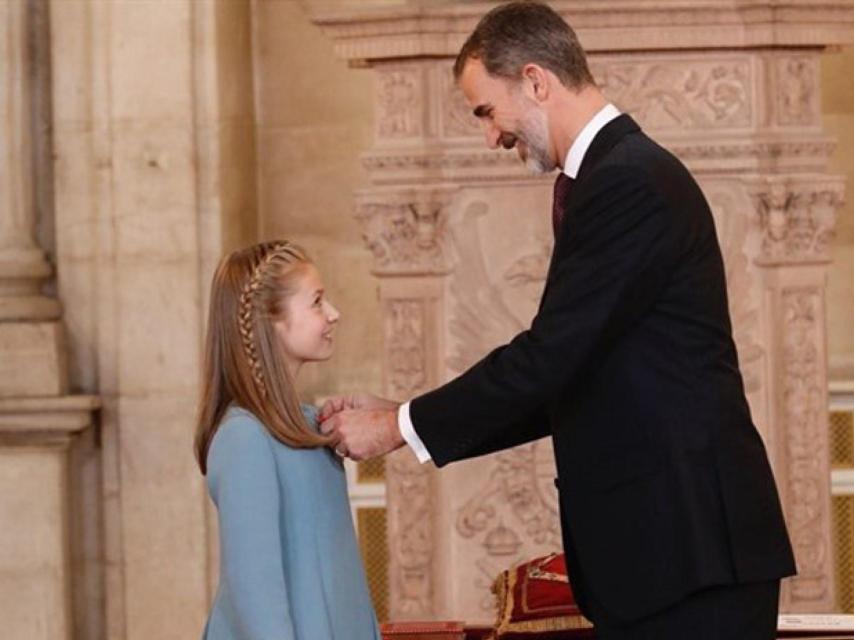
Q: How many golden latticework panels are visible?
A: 4